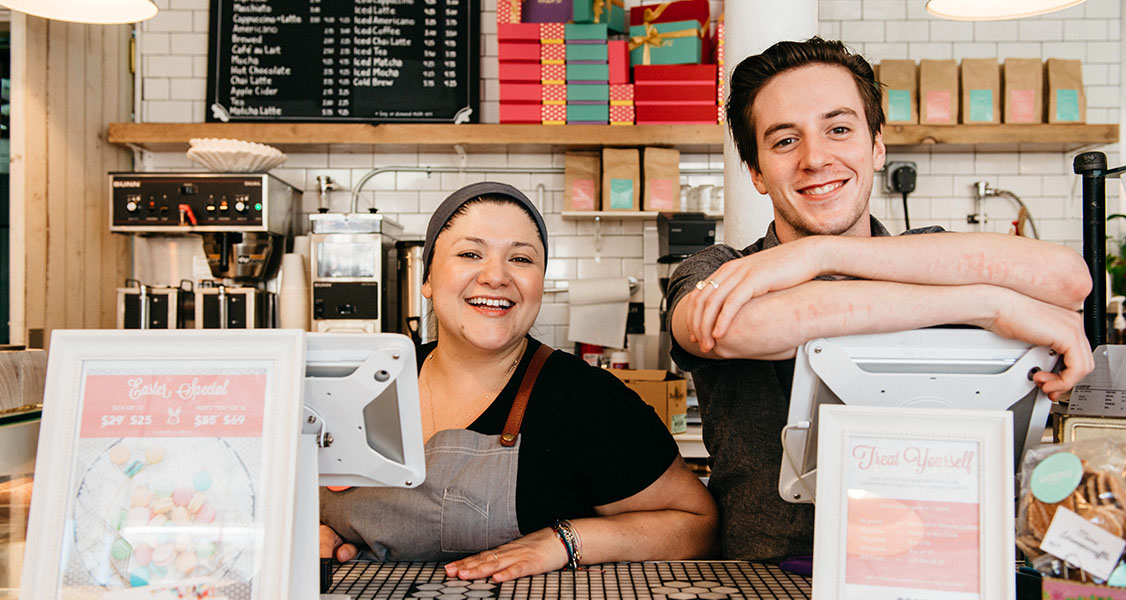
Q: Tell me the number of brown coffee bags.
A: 8